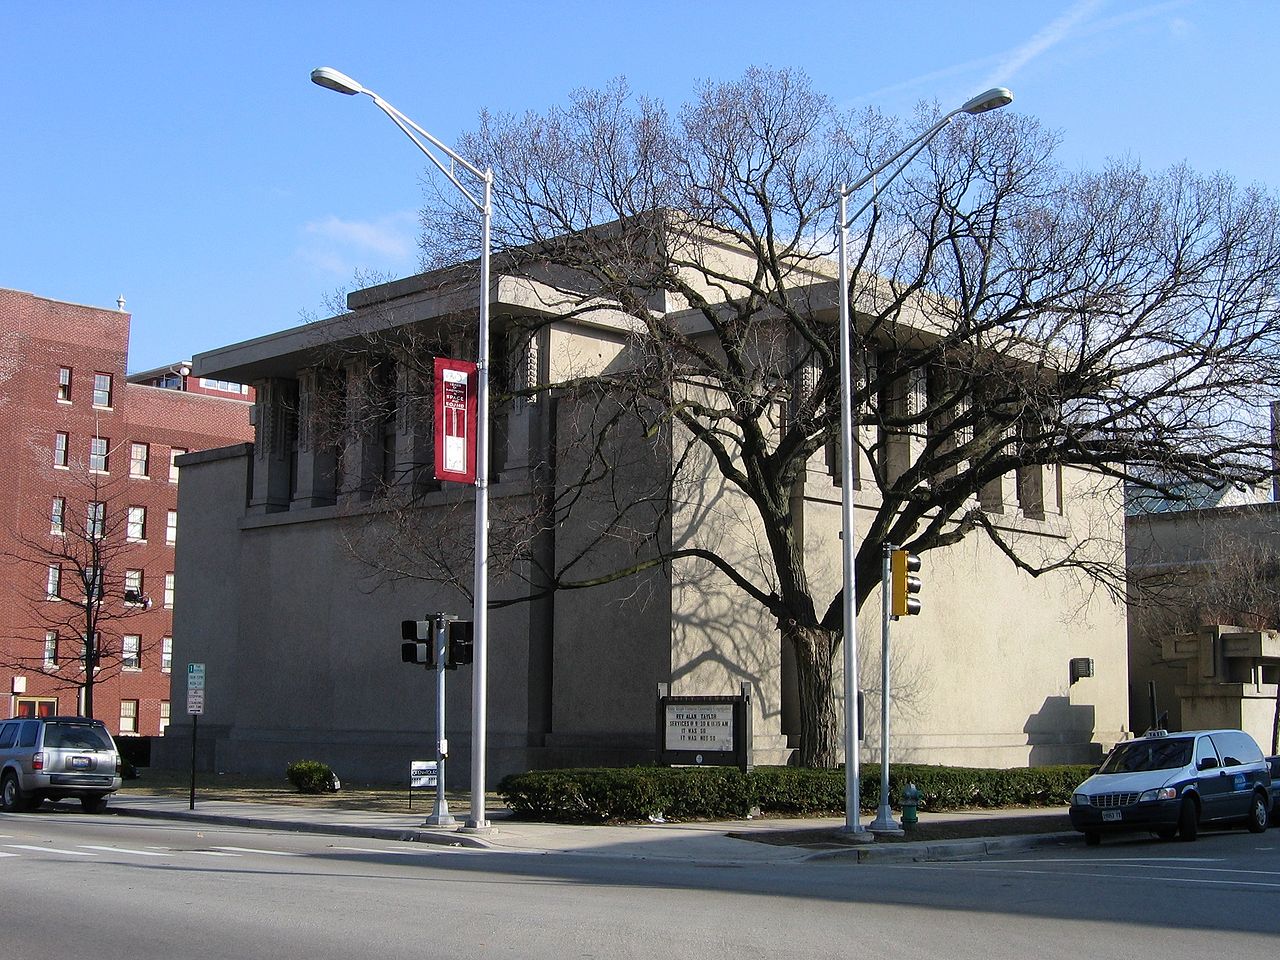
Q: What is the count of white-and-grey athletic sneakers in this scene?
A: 0